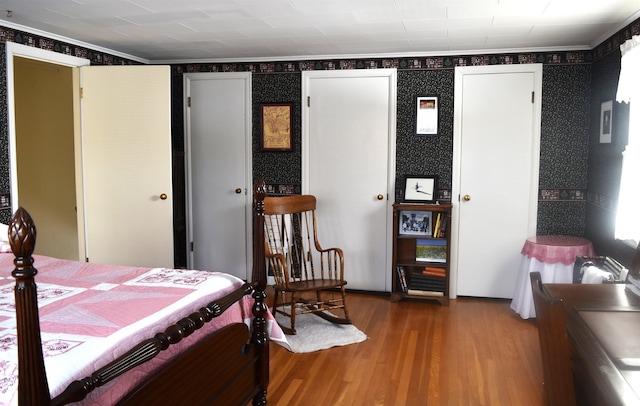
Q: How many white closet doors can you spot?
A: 3